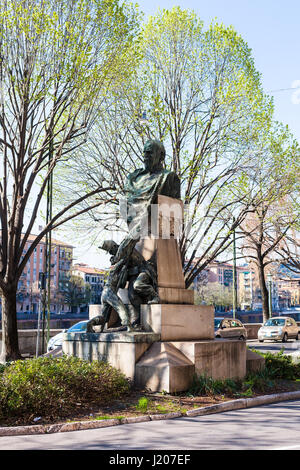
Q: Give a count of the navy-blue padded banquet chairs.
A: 0